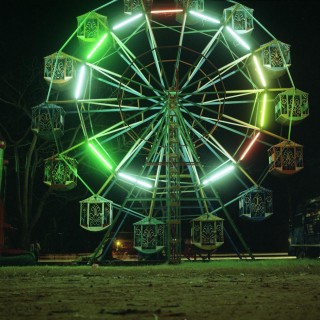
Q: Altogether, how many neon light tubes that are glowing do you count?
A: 12